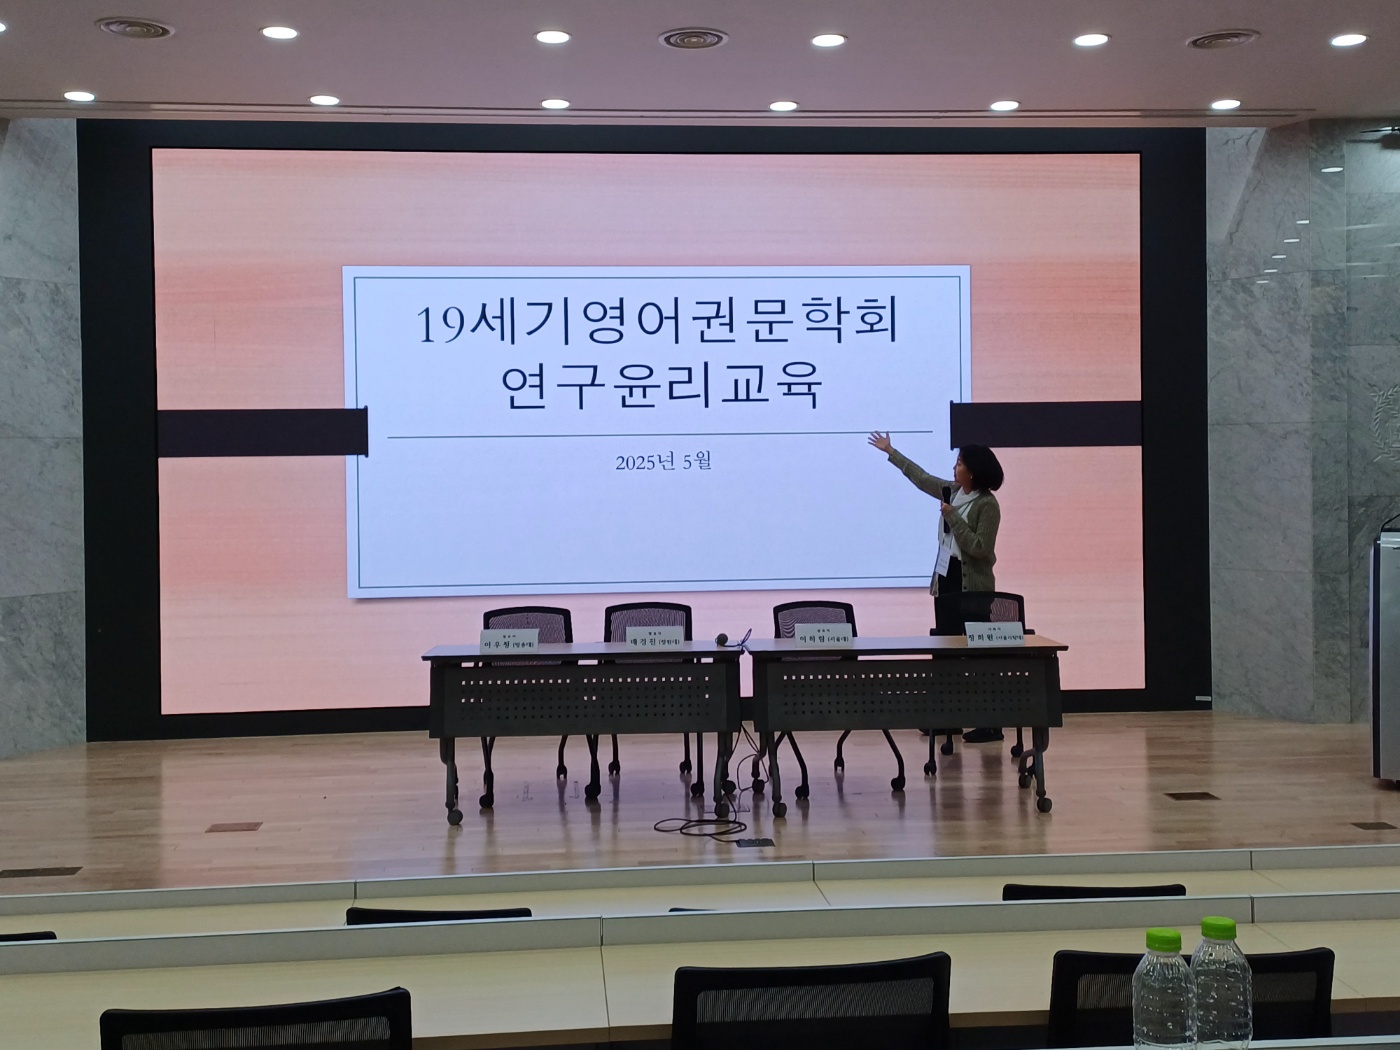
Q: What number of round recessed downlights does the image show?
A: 12